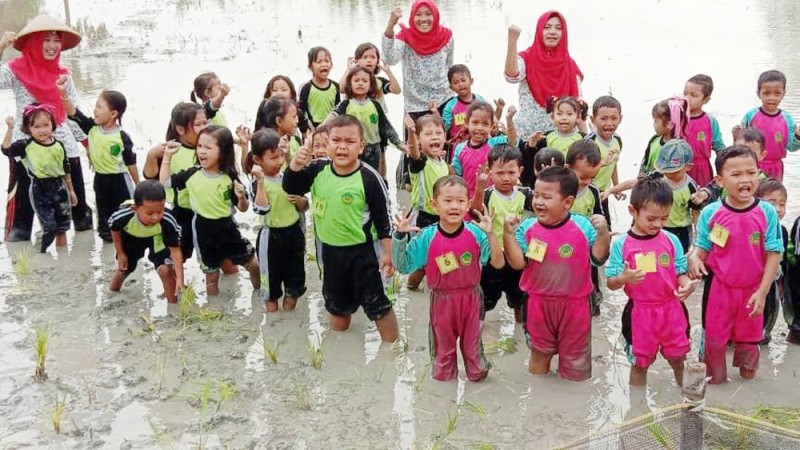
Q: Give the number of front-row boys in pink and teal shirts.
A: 4